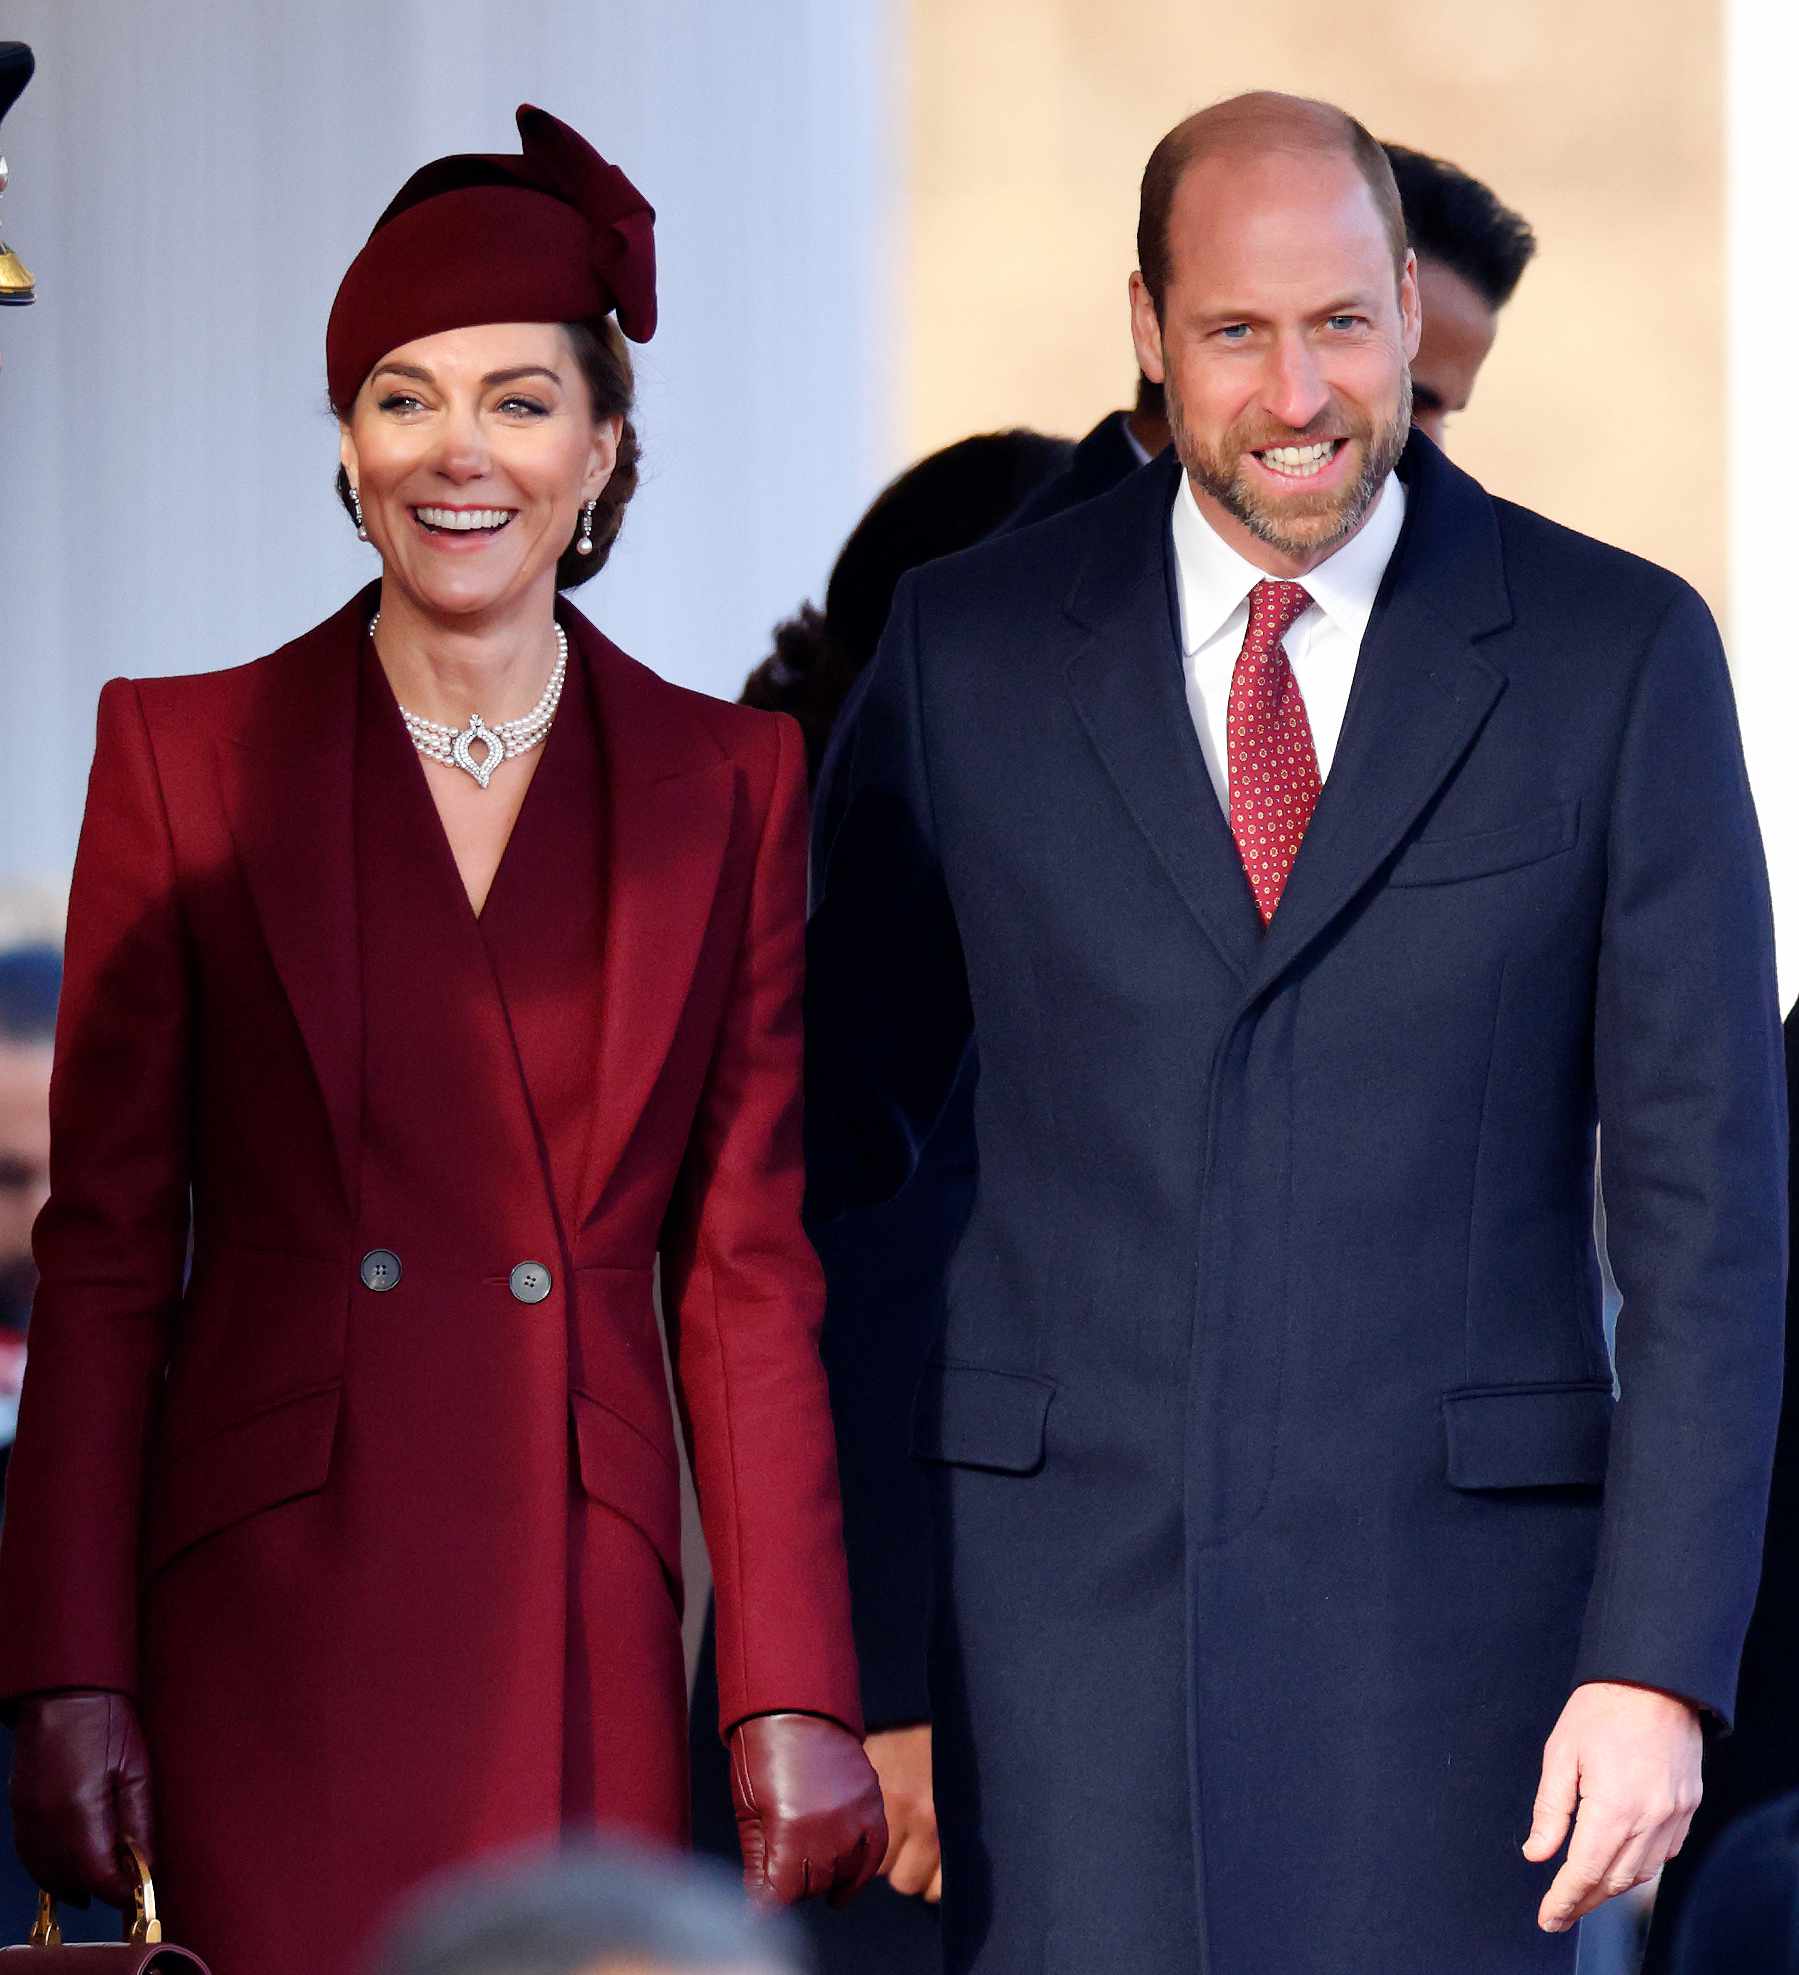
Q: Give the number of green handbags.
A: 0